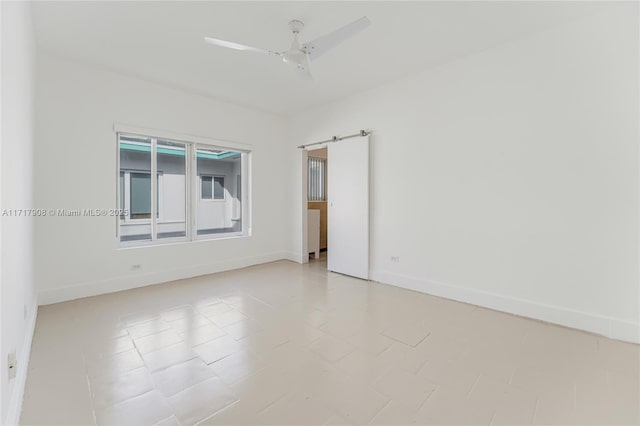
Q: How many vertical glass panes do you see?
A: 3